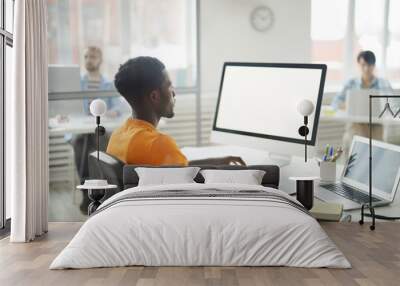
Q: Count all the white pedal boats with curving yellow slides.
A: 0